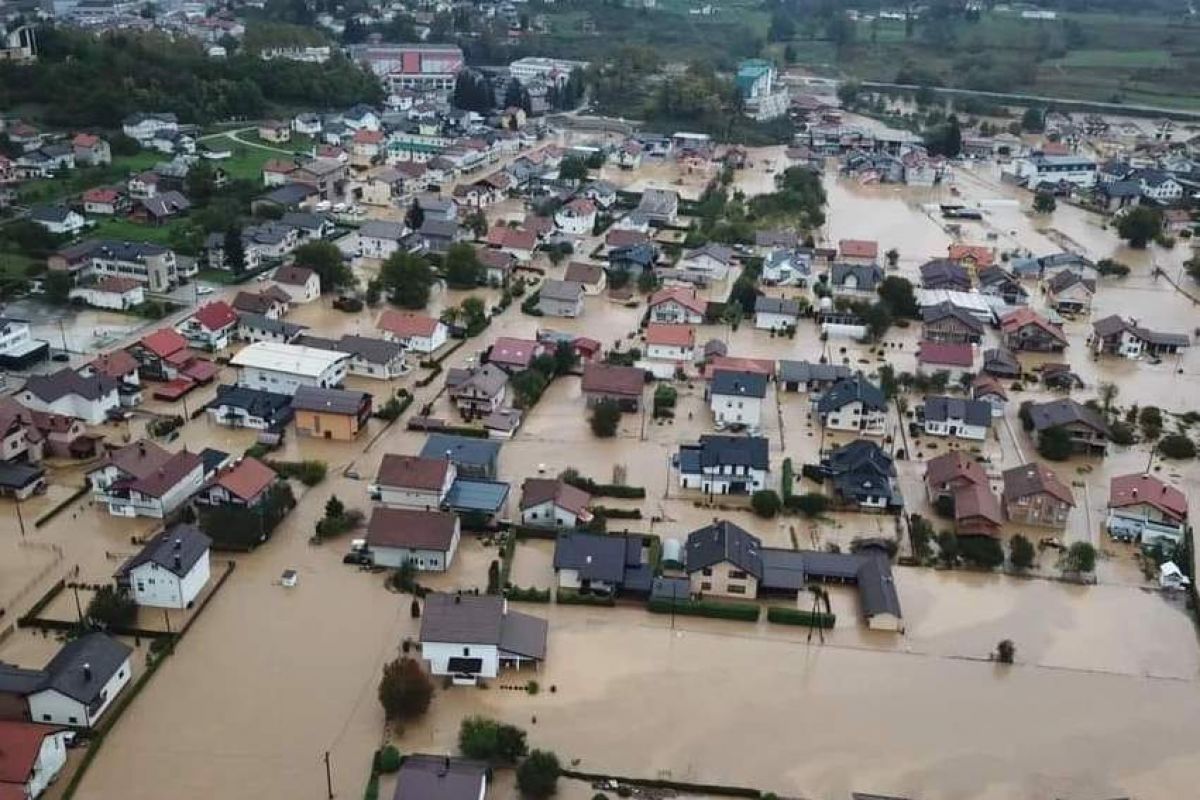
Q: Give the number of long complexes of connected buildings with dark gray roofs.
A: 1